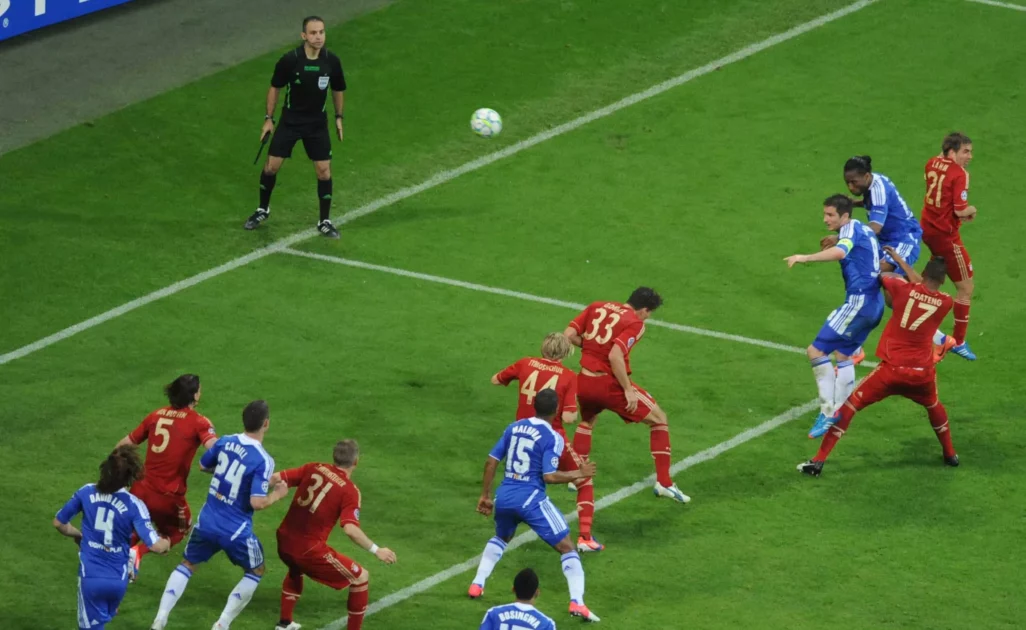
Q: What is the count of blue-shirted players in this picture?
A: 6